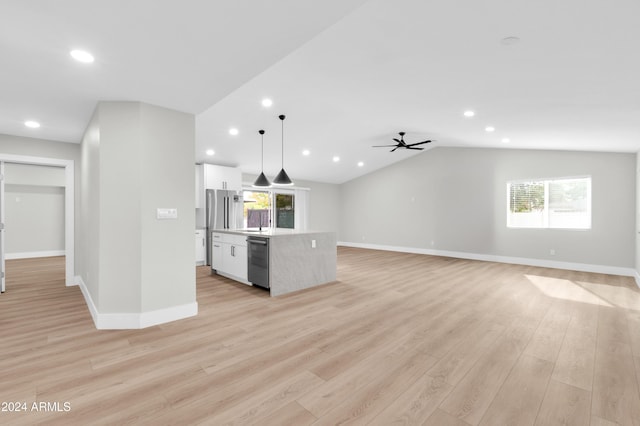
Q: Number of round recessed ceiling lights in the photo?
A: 11